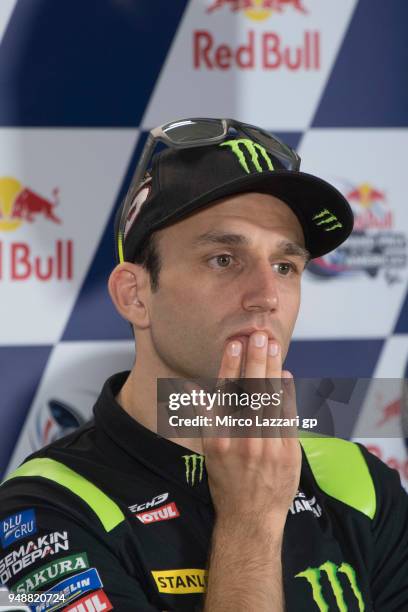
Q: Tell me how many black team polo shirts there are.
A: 1